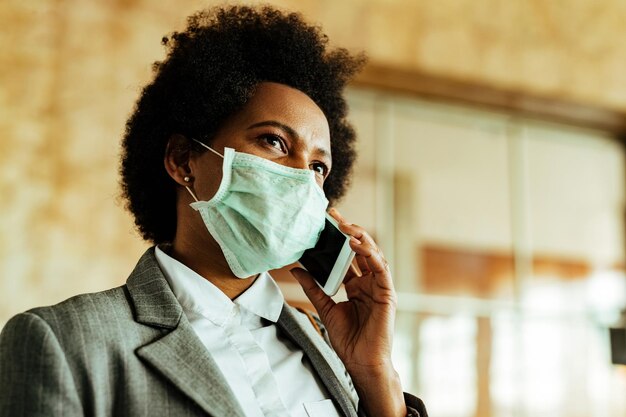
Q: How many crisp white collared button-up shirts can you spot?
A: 1